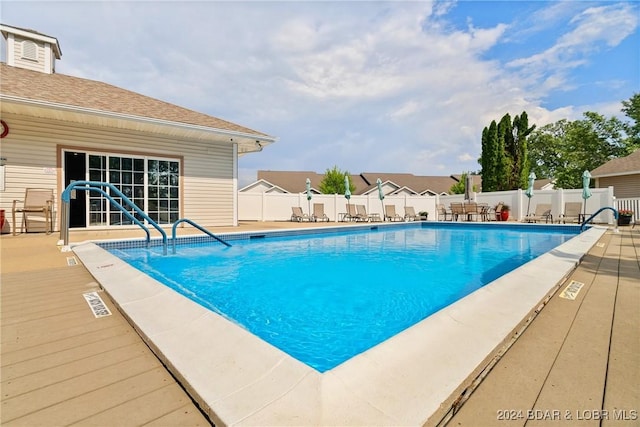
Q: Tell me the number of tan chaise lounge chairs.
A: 8